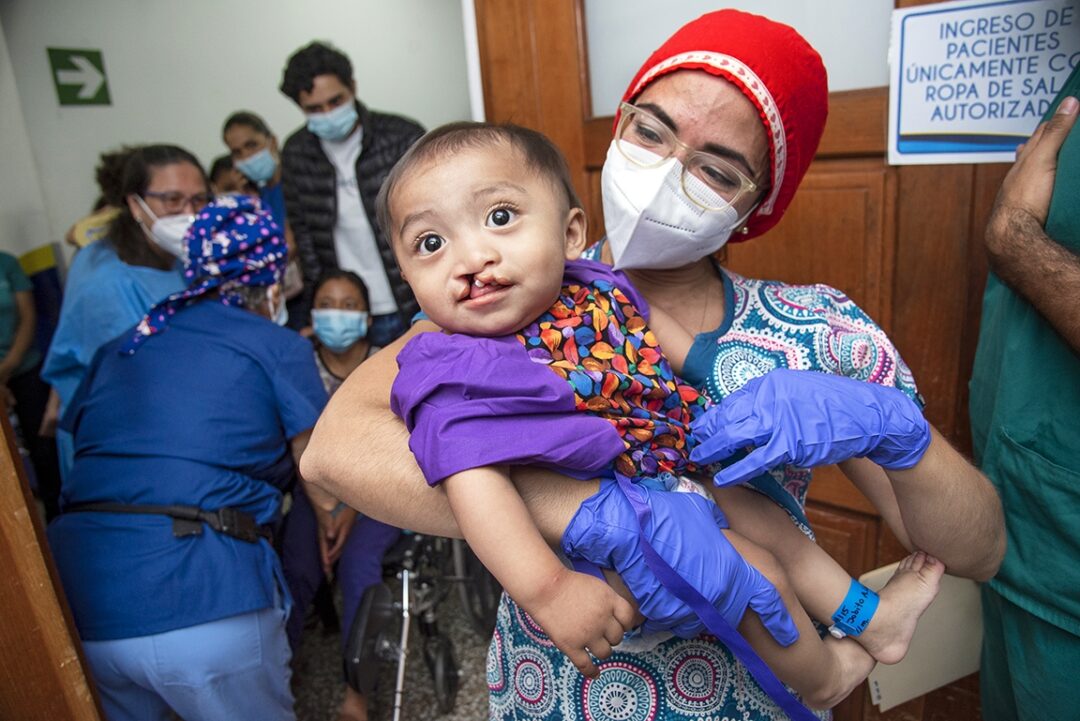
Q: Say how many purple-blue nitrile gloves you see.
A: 2